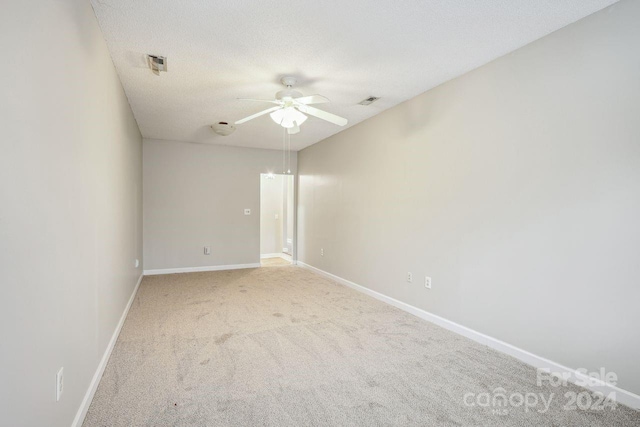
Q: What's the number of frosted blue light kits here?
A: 0